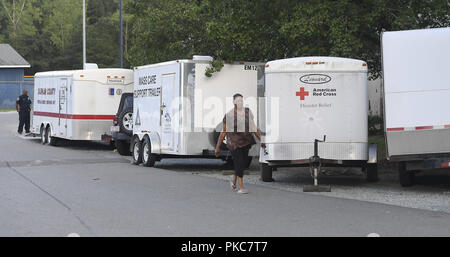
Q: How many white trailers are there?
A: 4